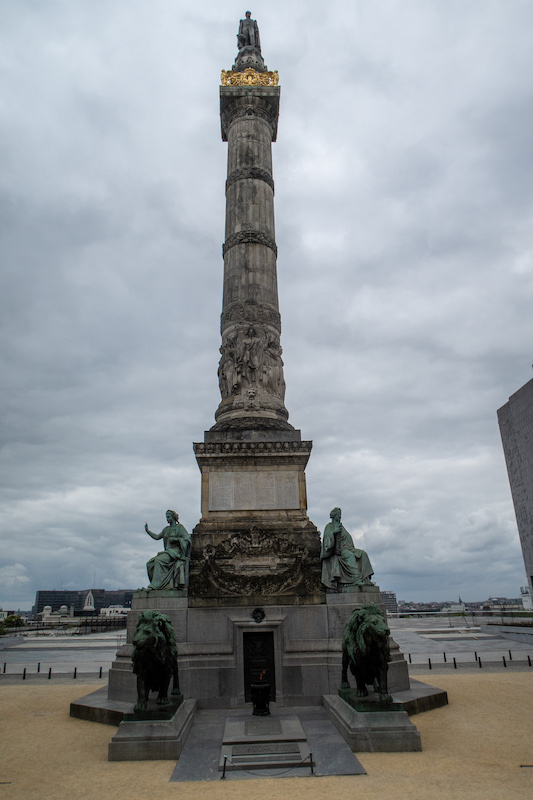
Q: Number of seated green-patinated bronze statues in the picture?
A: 2